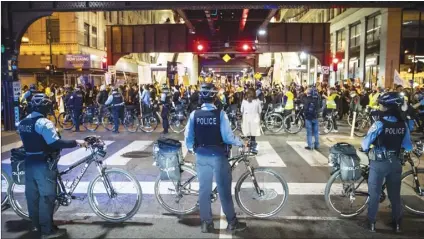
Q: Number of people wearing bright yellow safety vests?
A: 3